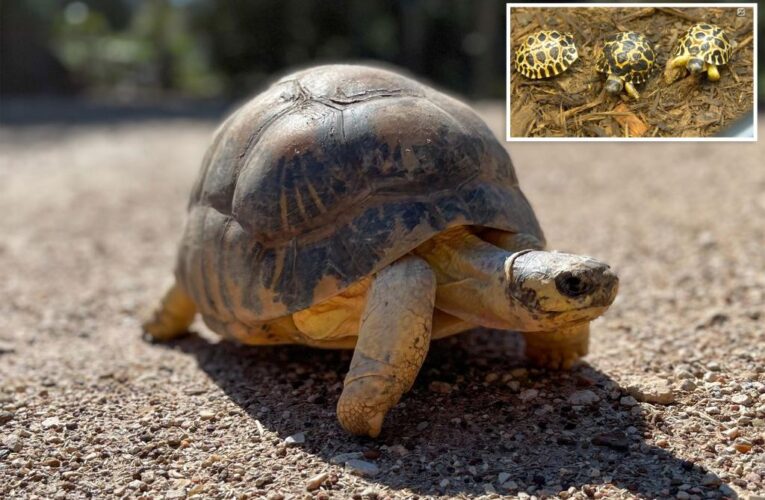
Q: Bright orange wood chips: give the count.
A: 1